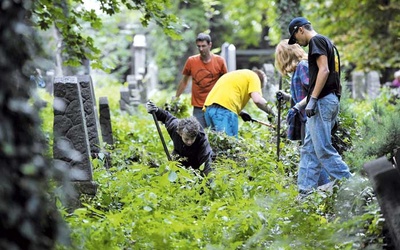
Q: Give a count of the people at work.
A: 5